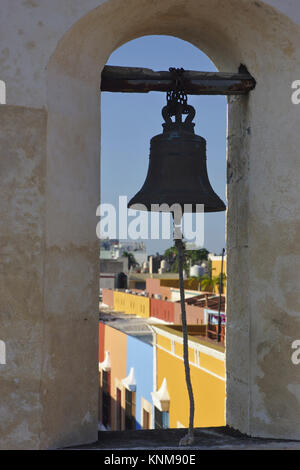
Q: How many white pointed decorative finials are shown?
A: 3